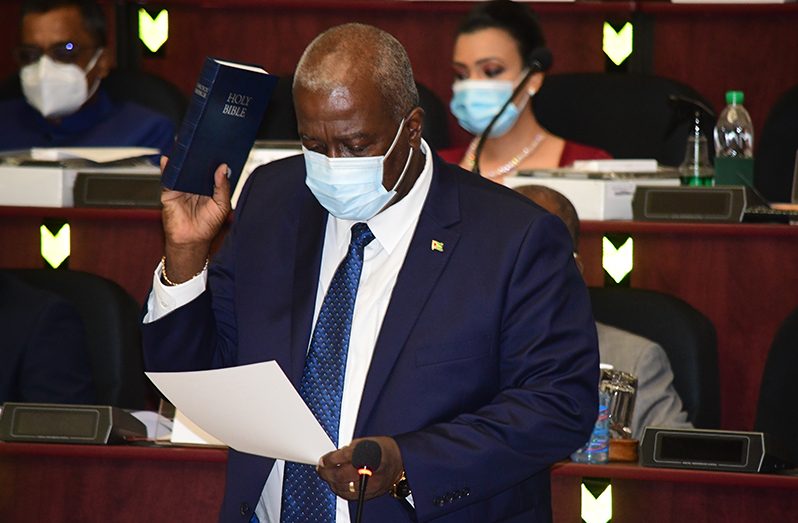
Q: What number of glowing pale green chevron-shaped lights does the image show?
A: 5